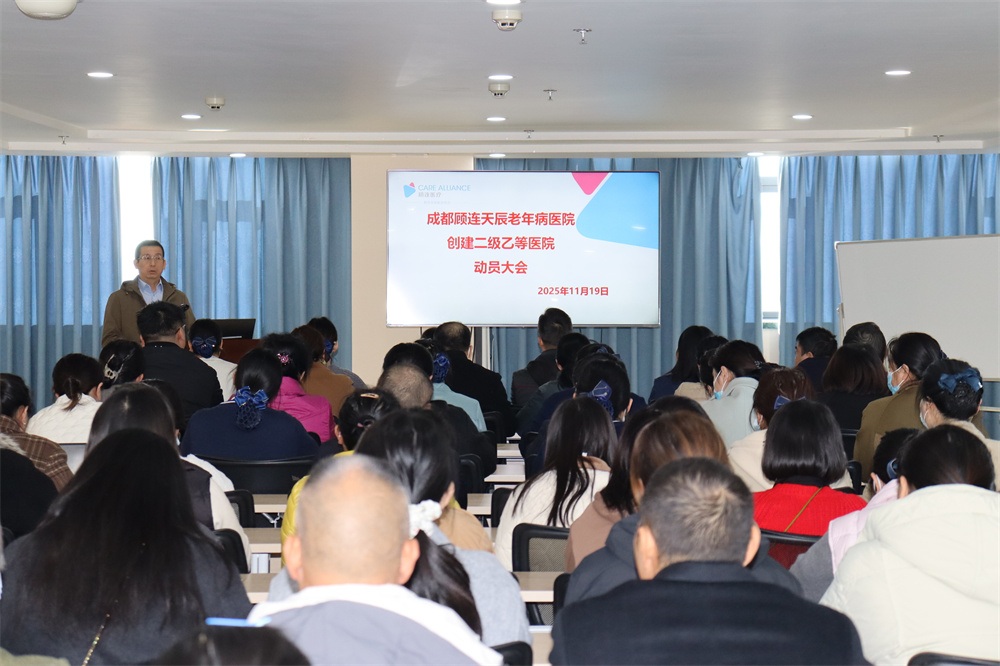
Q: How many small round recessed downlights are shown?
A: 10